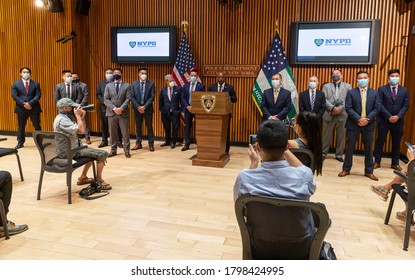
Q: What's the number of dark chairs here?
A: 6